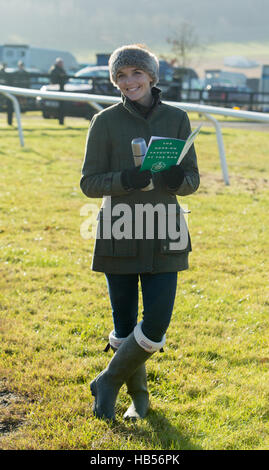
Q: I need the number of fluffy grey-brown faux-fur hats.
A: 1